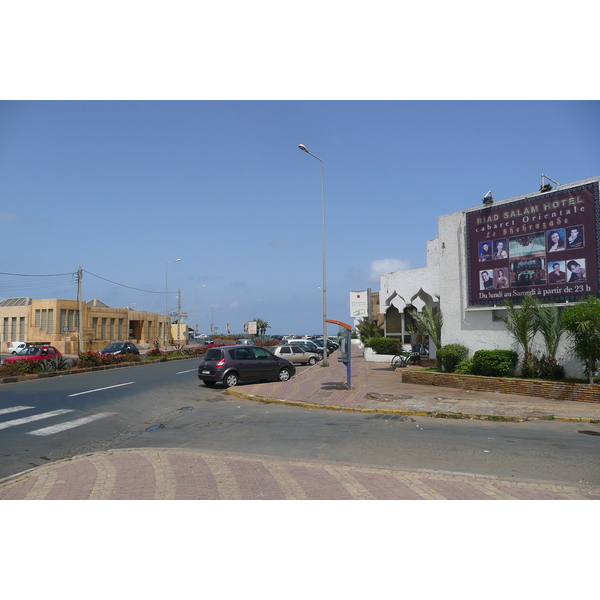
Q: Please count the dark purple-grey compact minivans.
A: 1